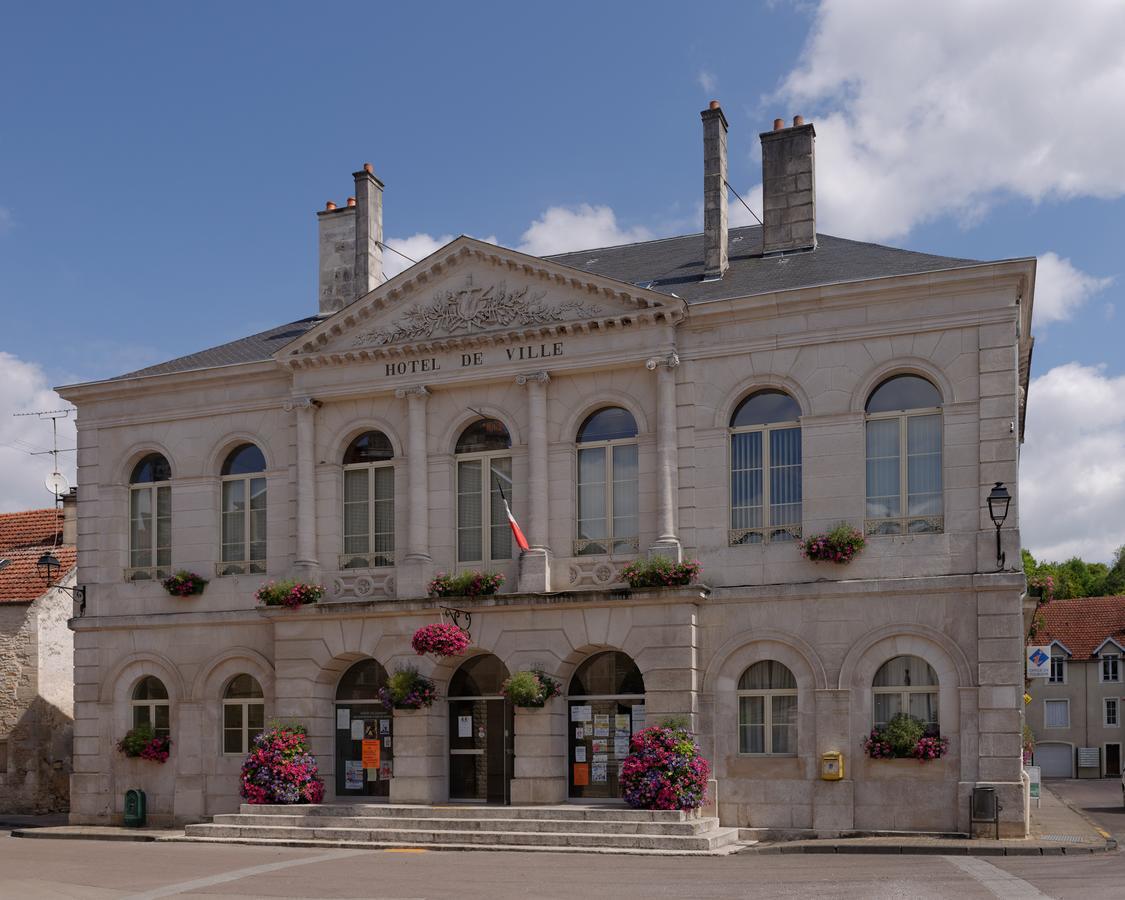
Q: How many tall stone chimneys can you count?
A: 4